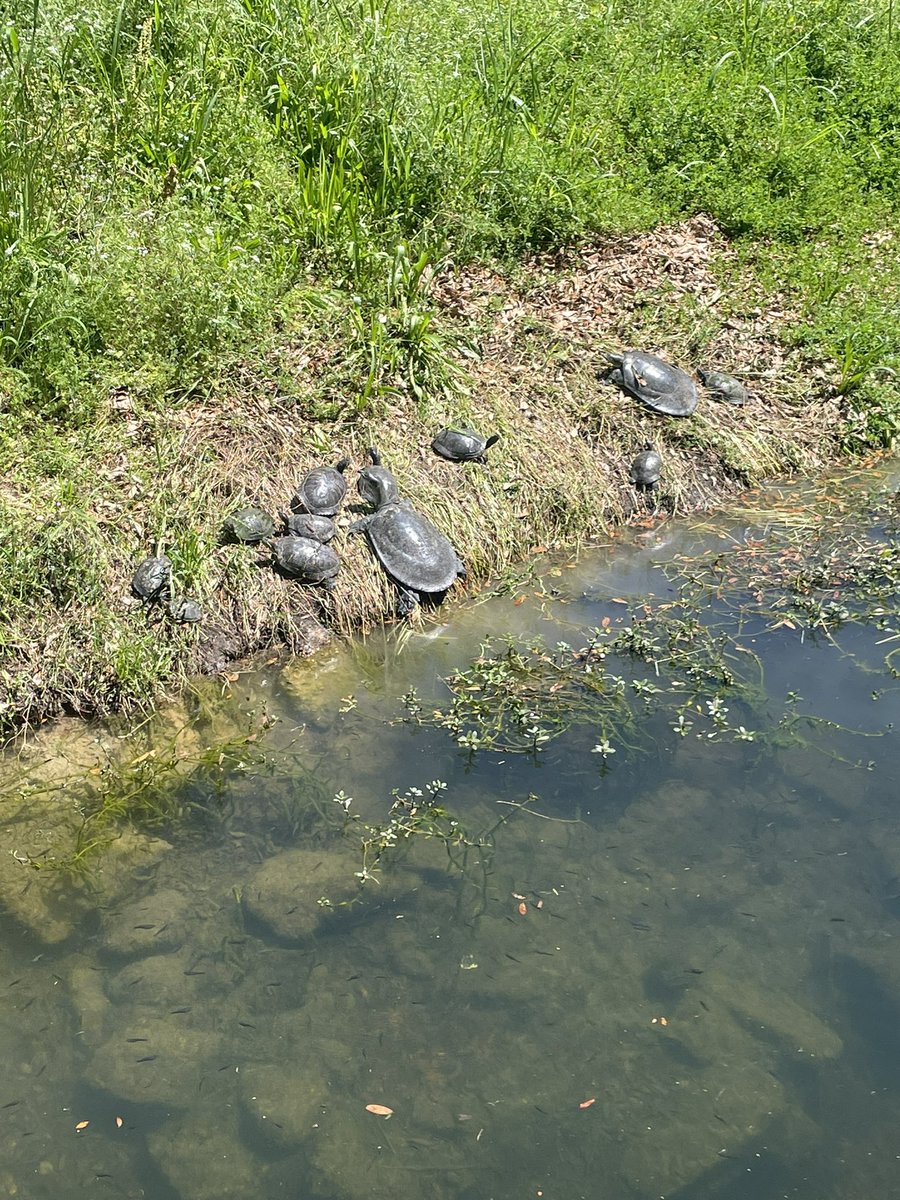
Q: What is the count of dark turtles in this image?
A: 12